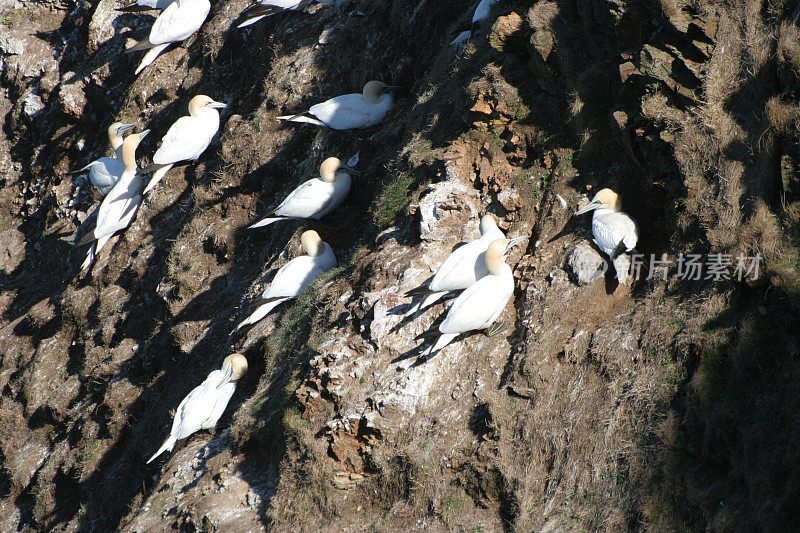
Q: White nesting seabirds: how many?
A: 14